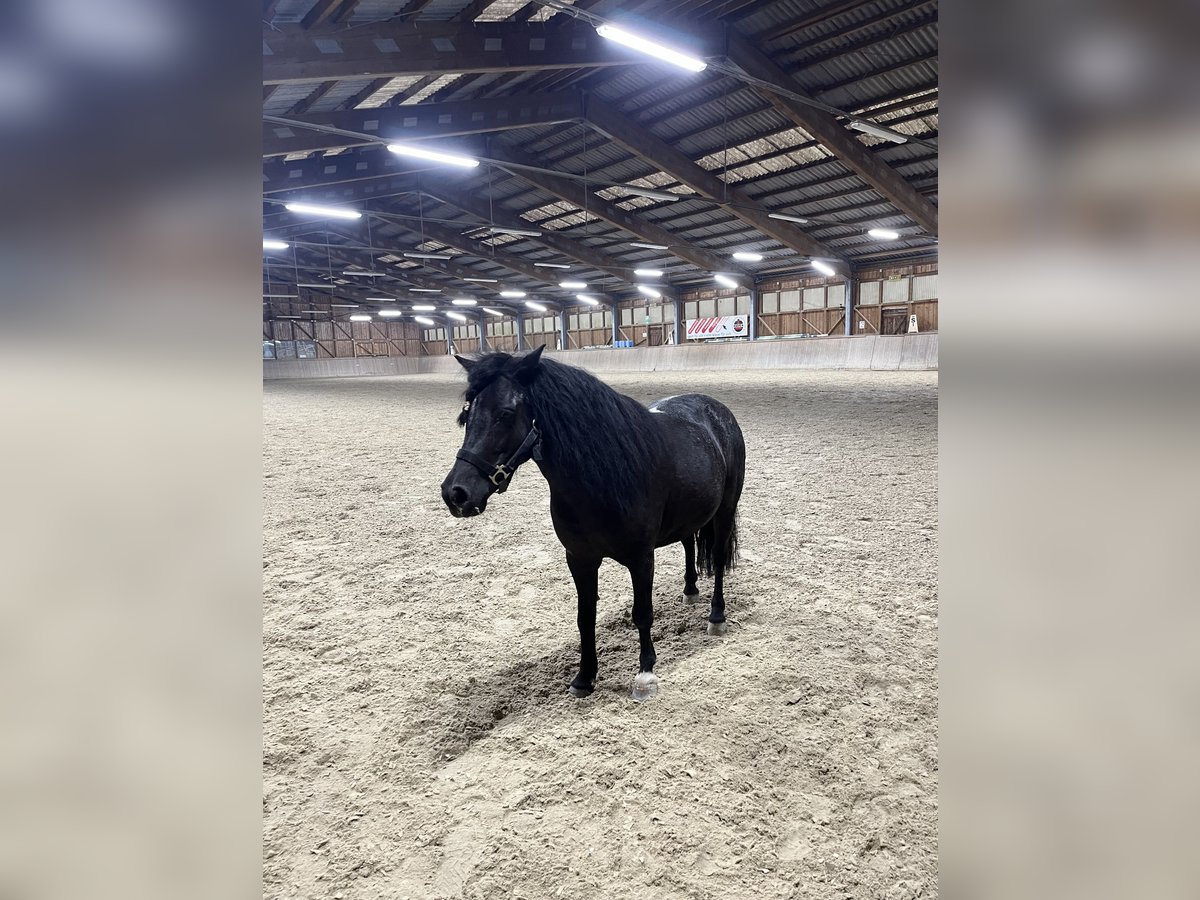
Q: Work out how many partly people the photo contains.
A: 0